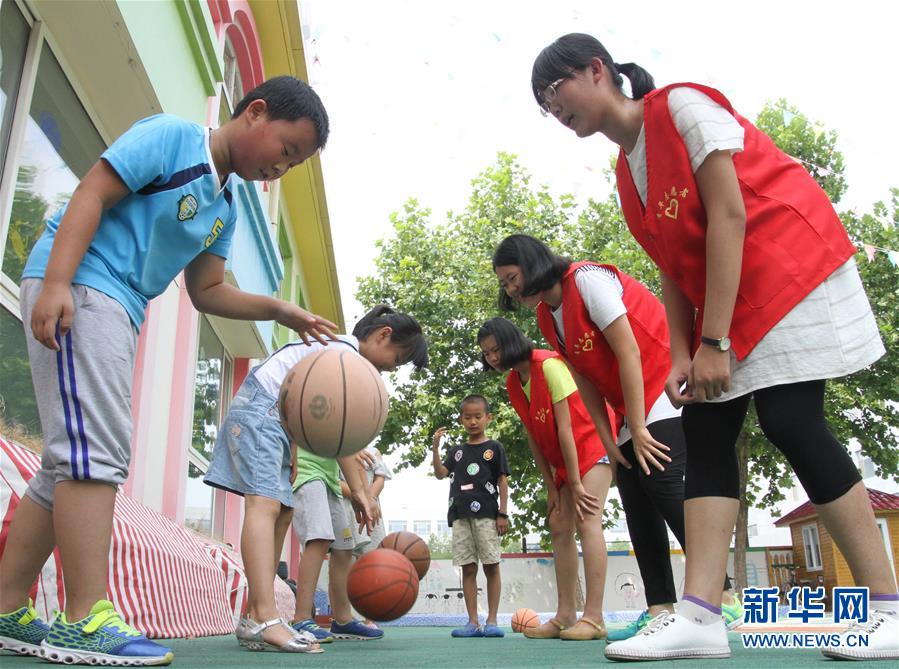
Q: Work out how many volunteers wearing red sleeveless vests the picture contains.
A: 3